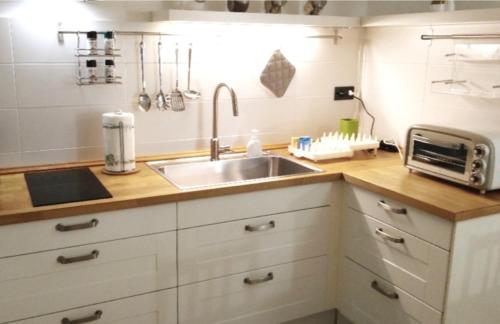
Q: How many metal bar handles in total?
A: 8